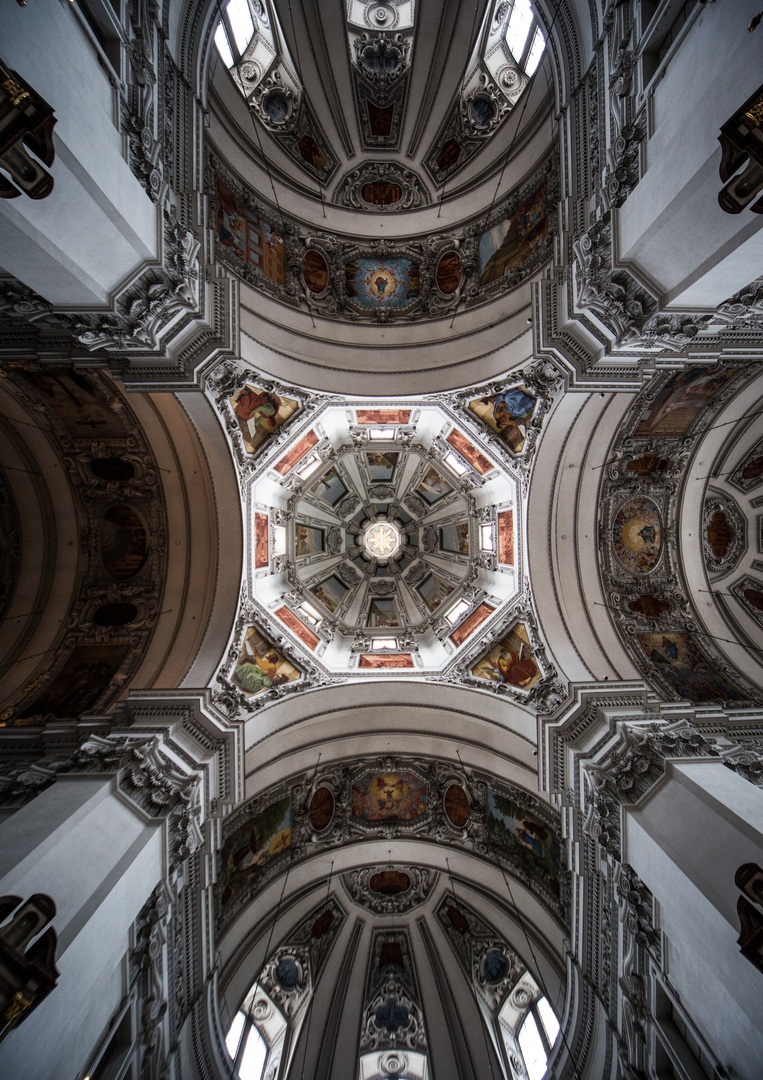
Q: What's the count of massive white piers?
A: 4